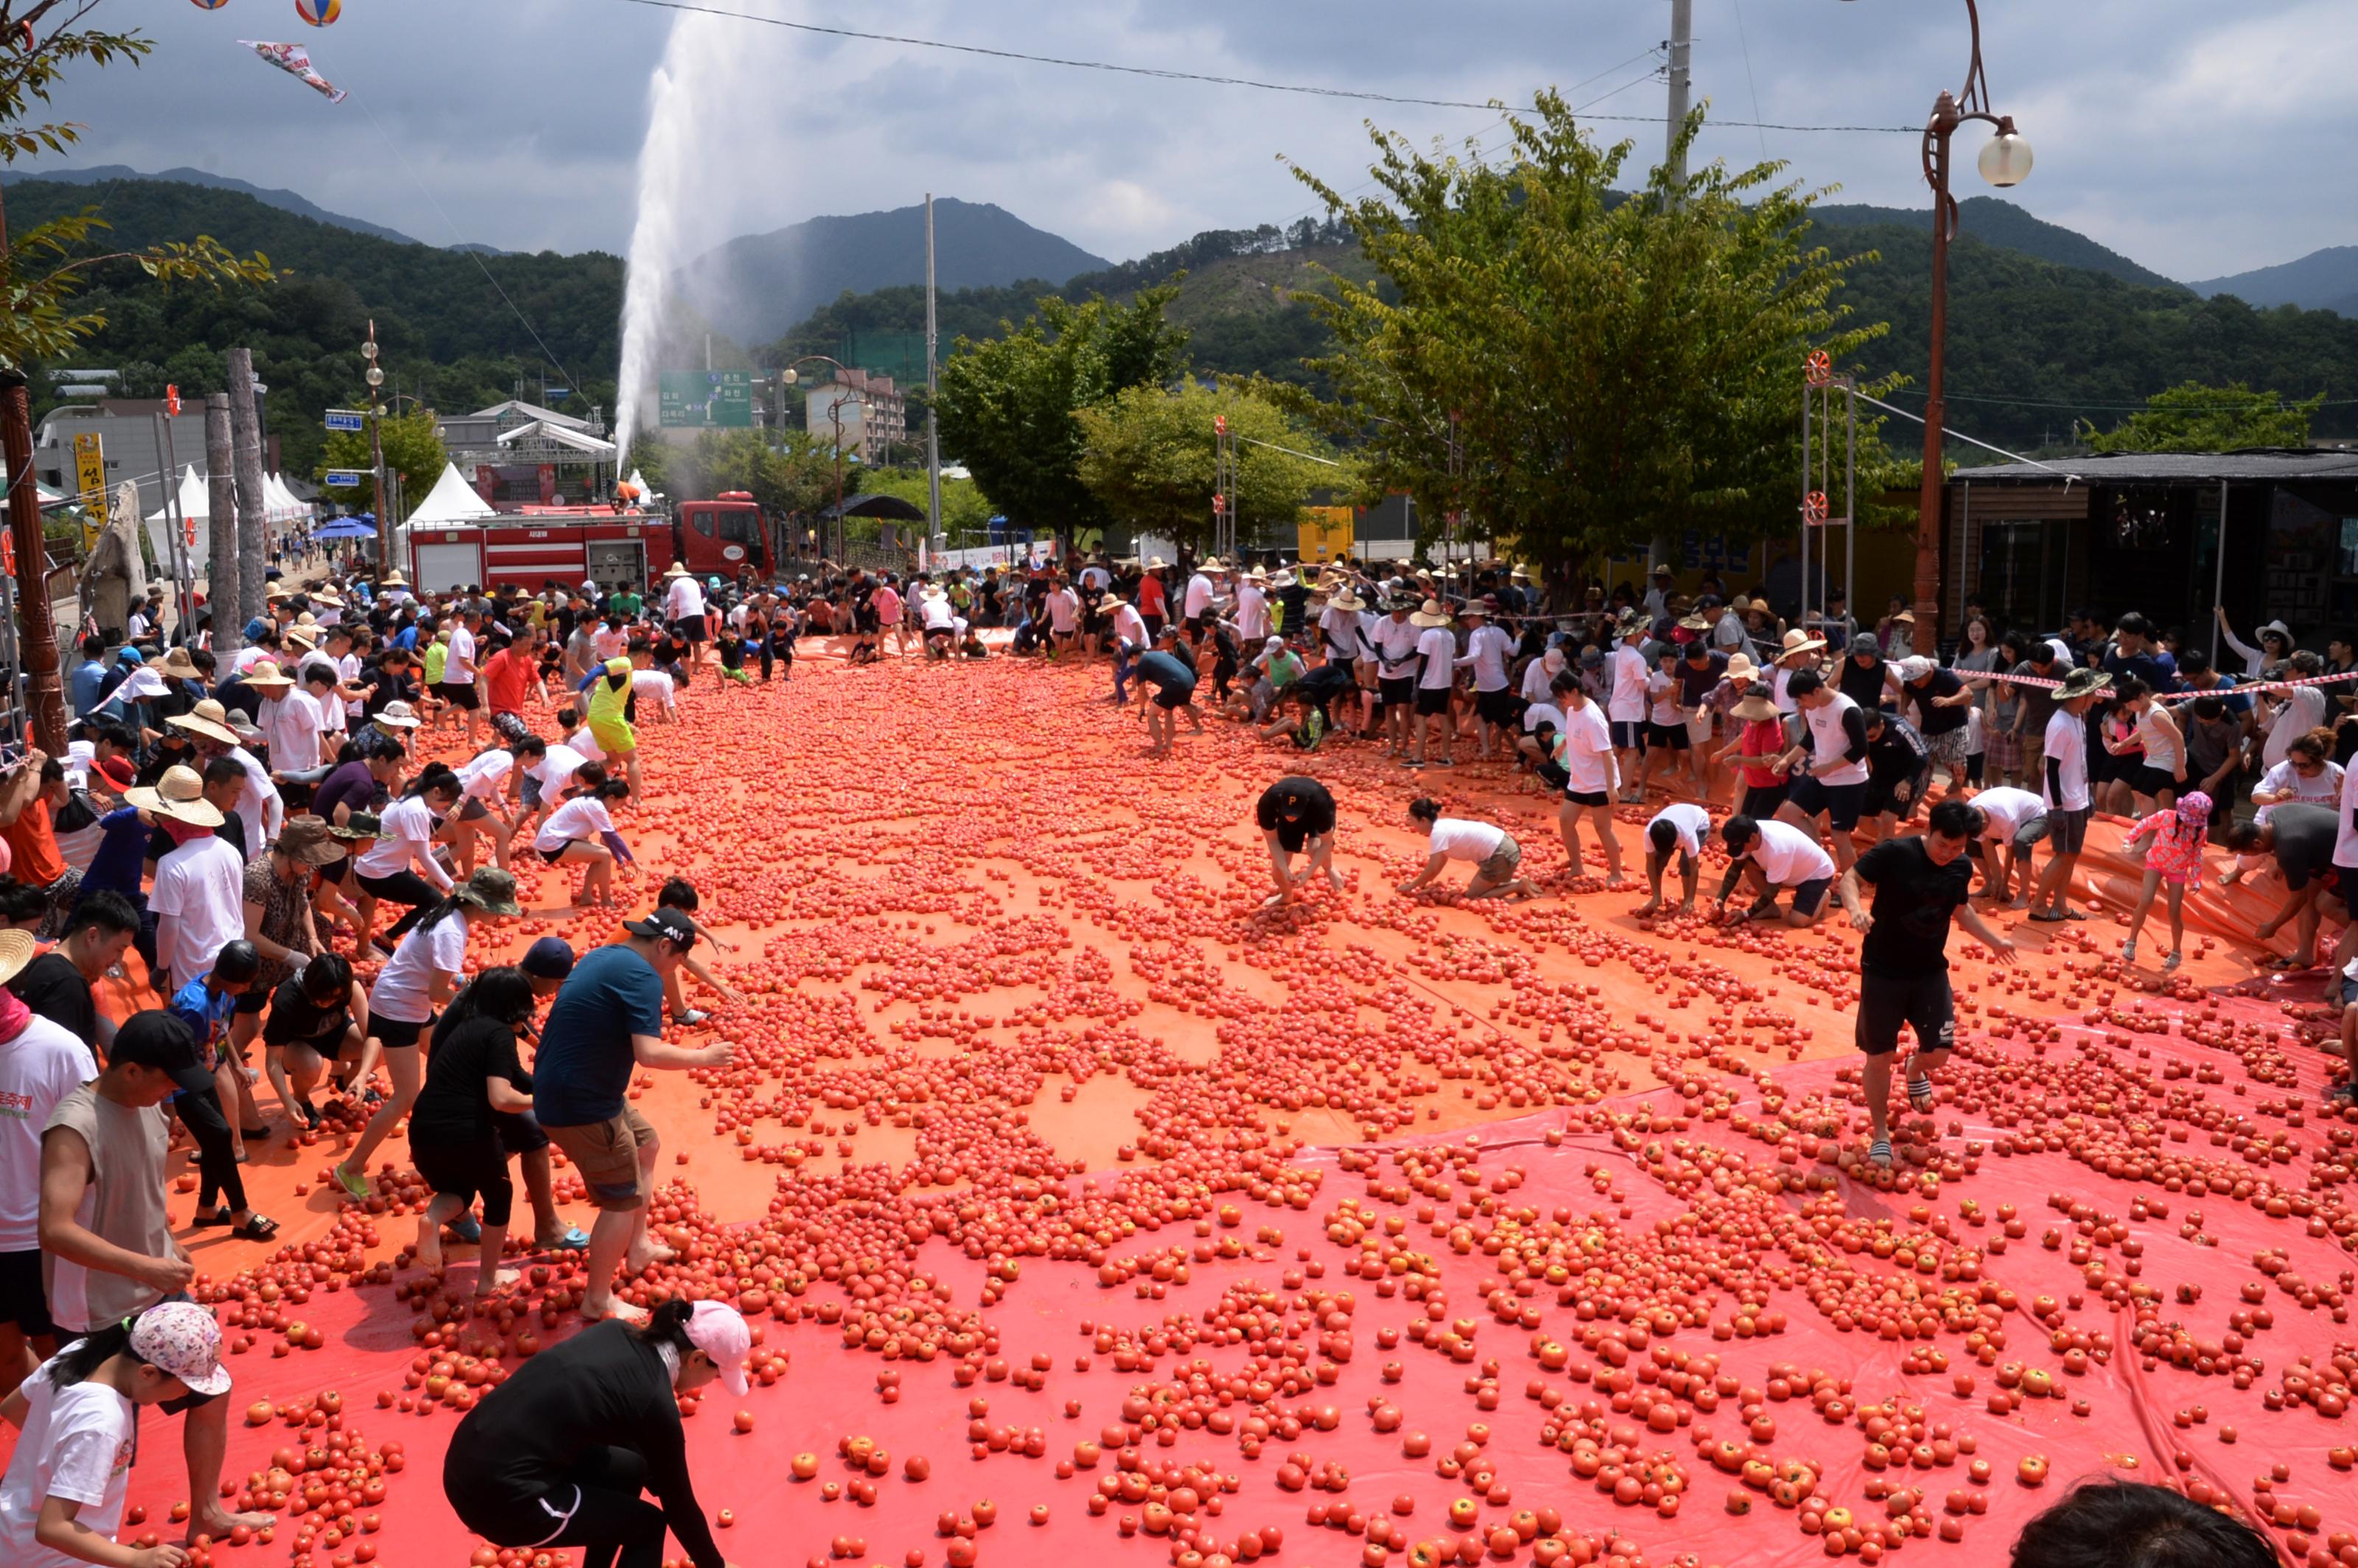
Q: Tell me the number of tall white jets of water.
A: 1